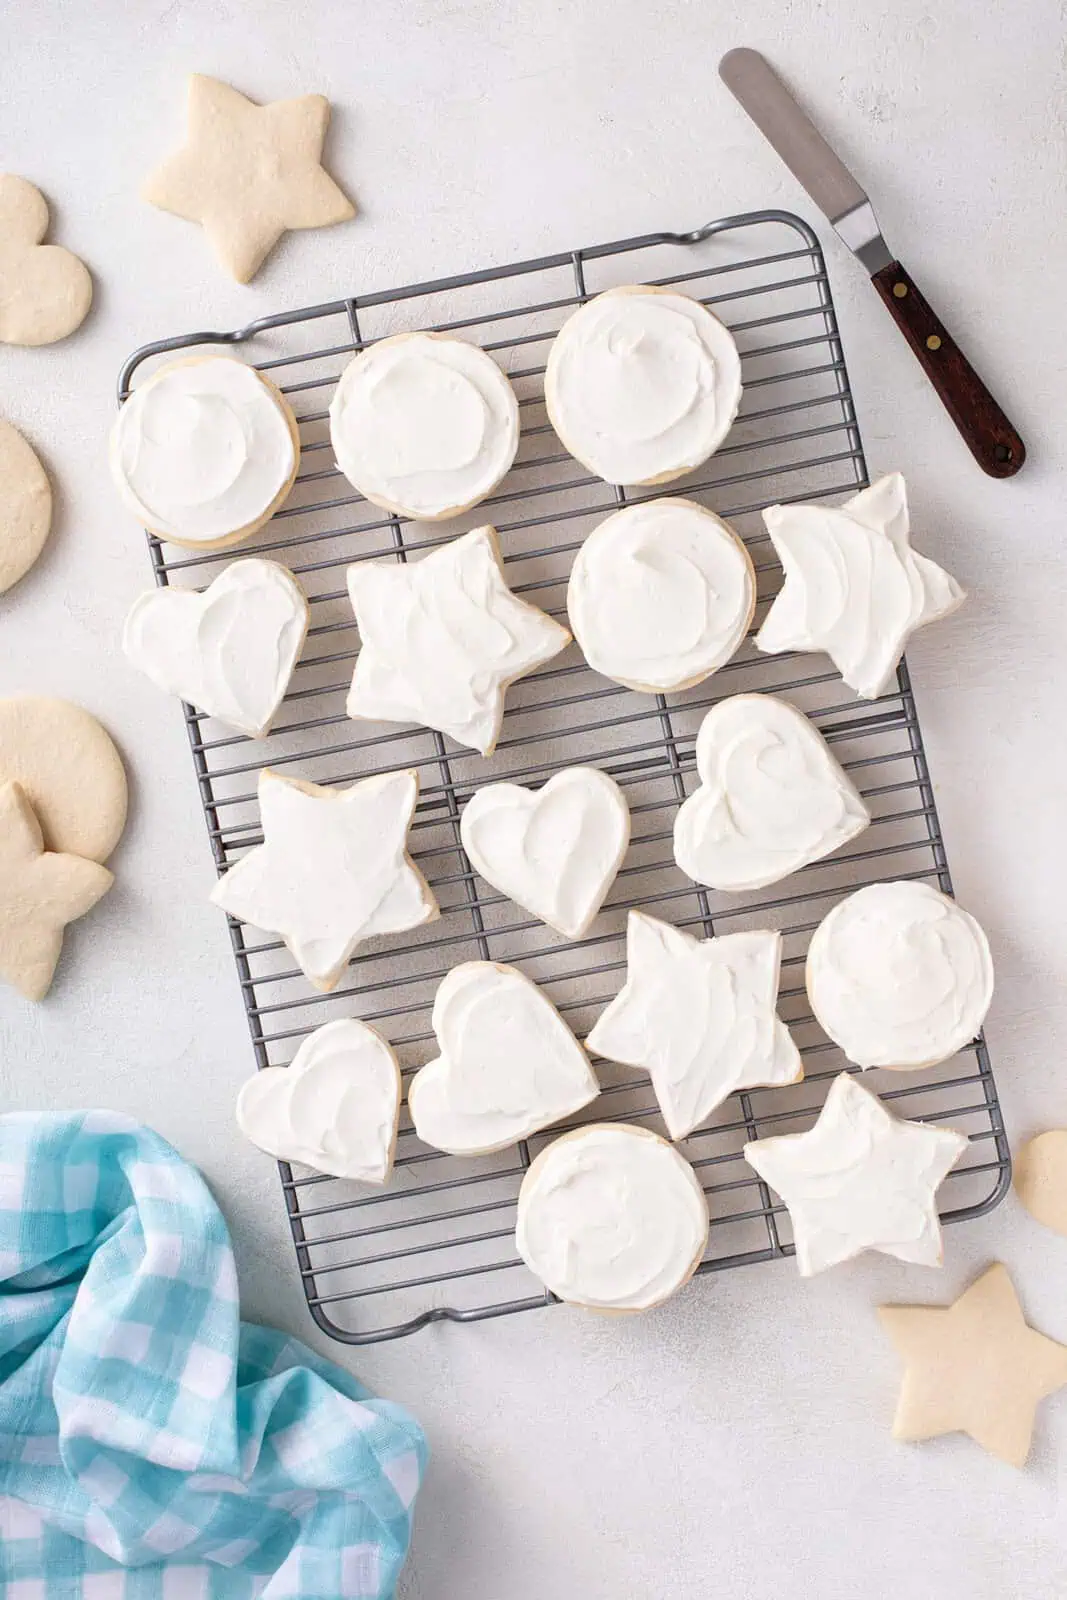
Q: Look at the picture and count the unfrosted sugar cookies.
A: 7